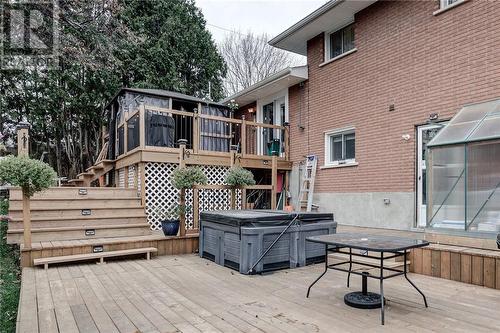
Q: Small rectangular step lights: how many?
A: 4